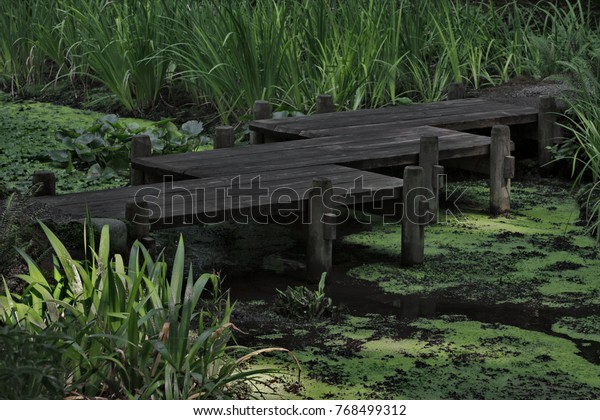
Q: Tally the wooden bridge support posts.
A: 12